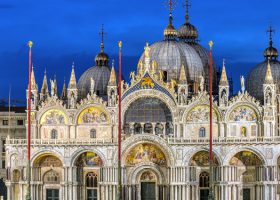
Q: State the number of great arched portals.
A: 5